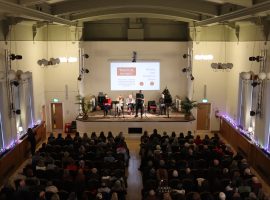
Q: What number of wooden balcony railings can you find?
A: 2